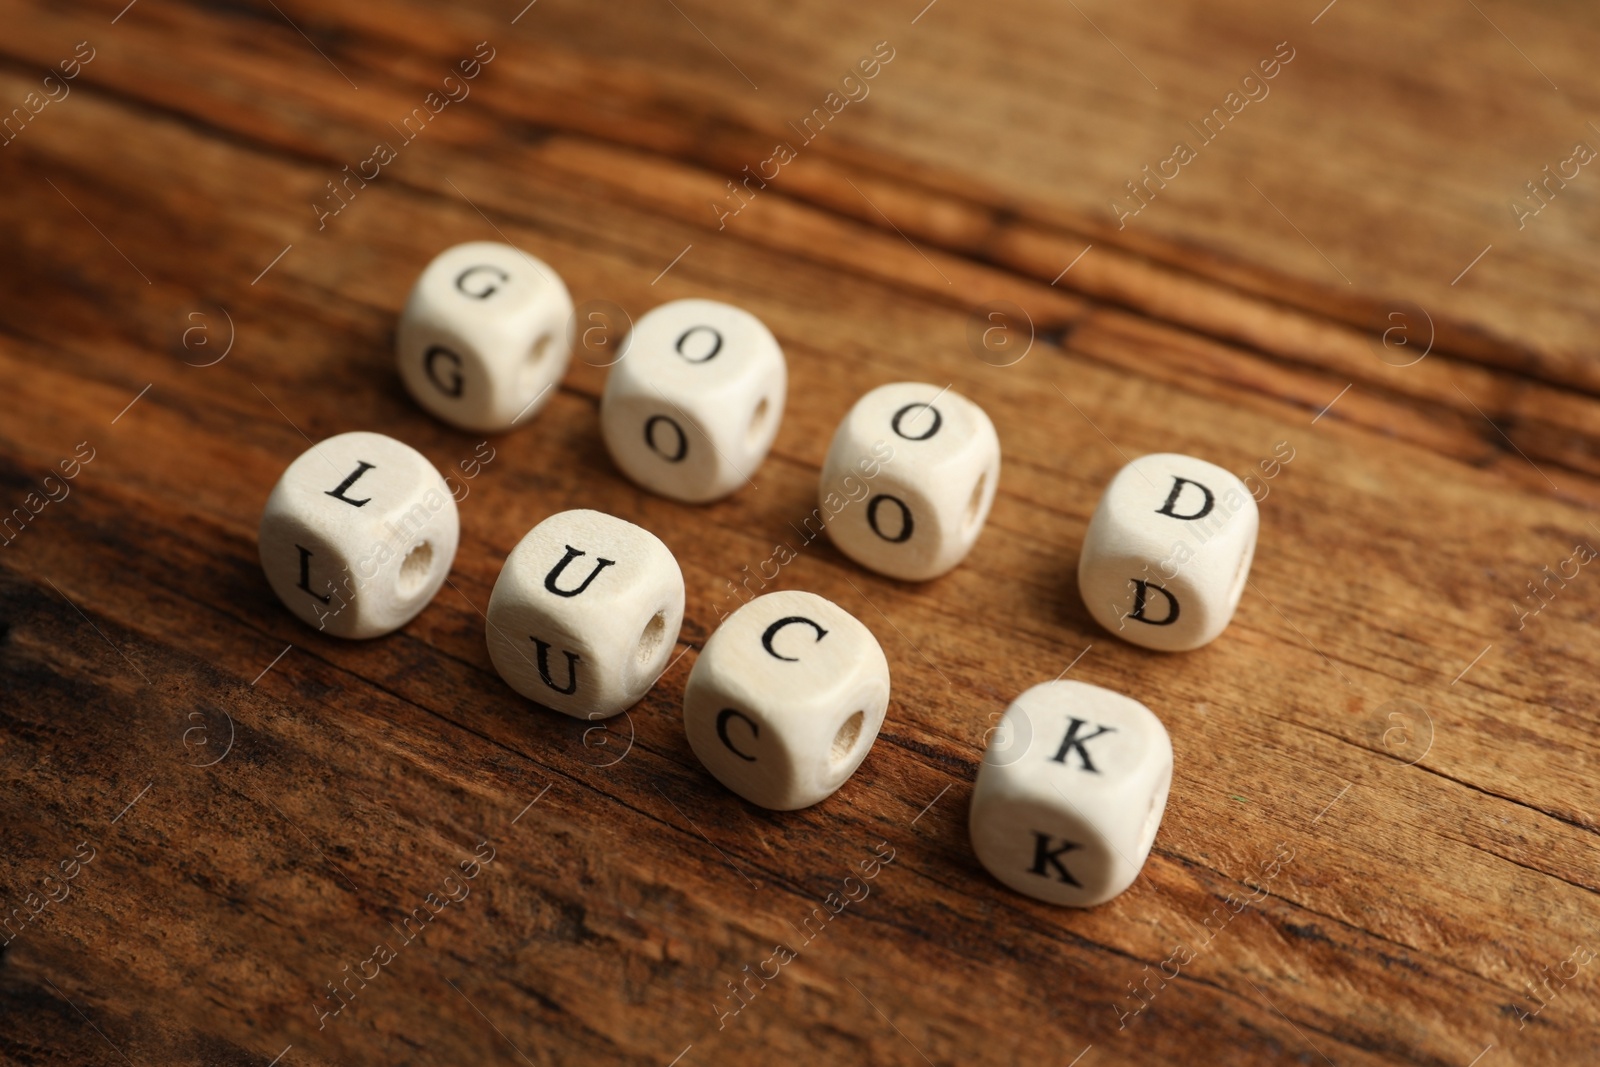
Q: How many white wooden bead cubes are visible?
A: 8